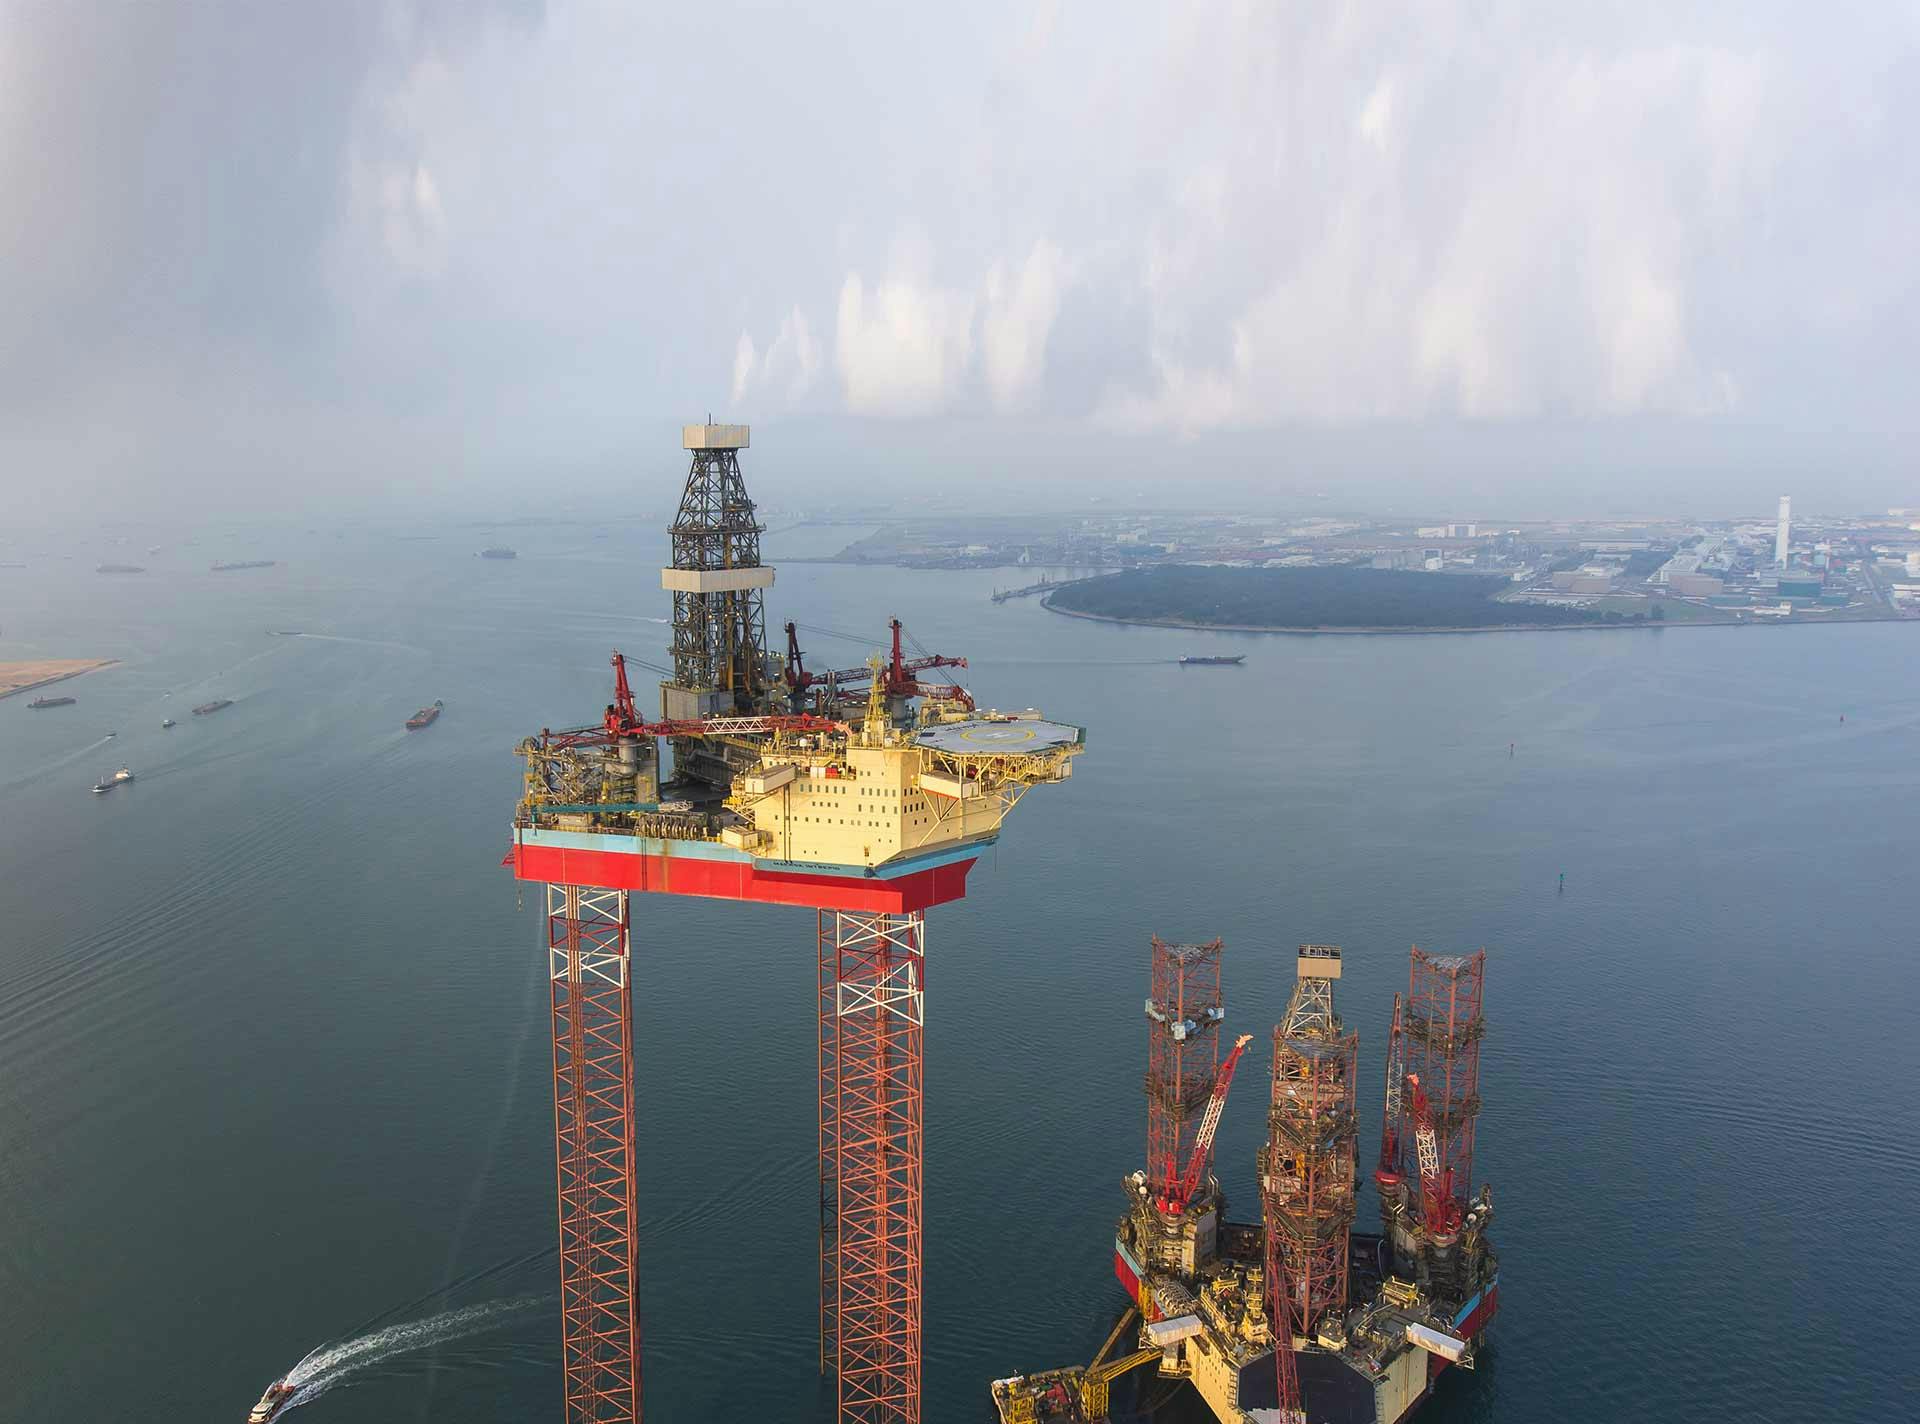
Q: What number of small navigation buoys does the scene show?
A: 3